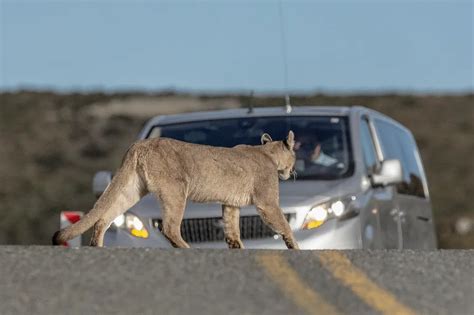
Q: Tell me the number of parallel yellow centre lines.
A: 2